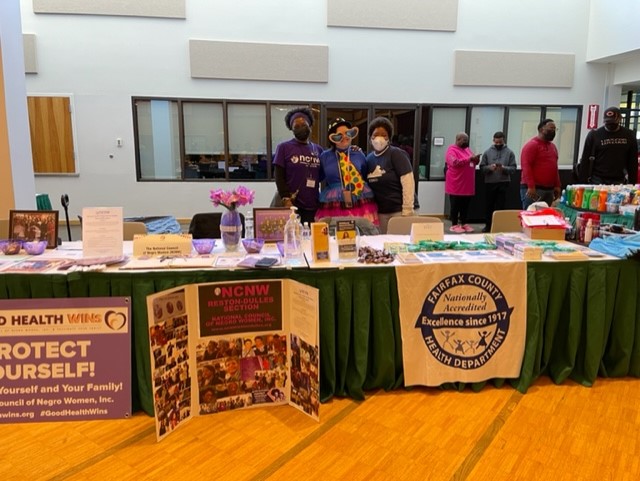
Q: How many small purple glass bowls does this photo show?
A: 5